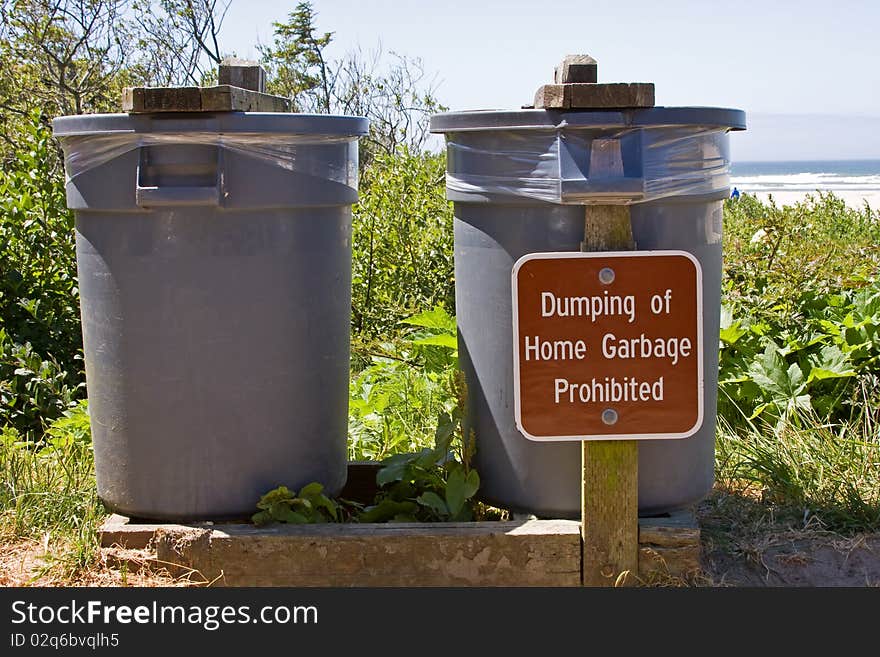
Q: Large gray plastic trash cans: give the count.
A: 2